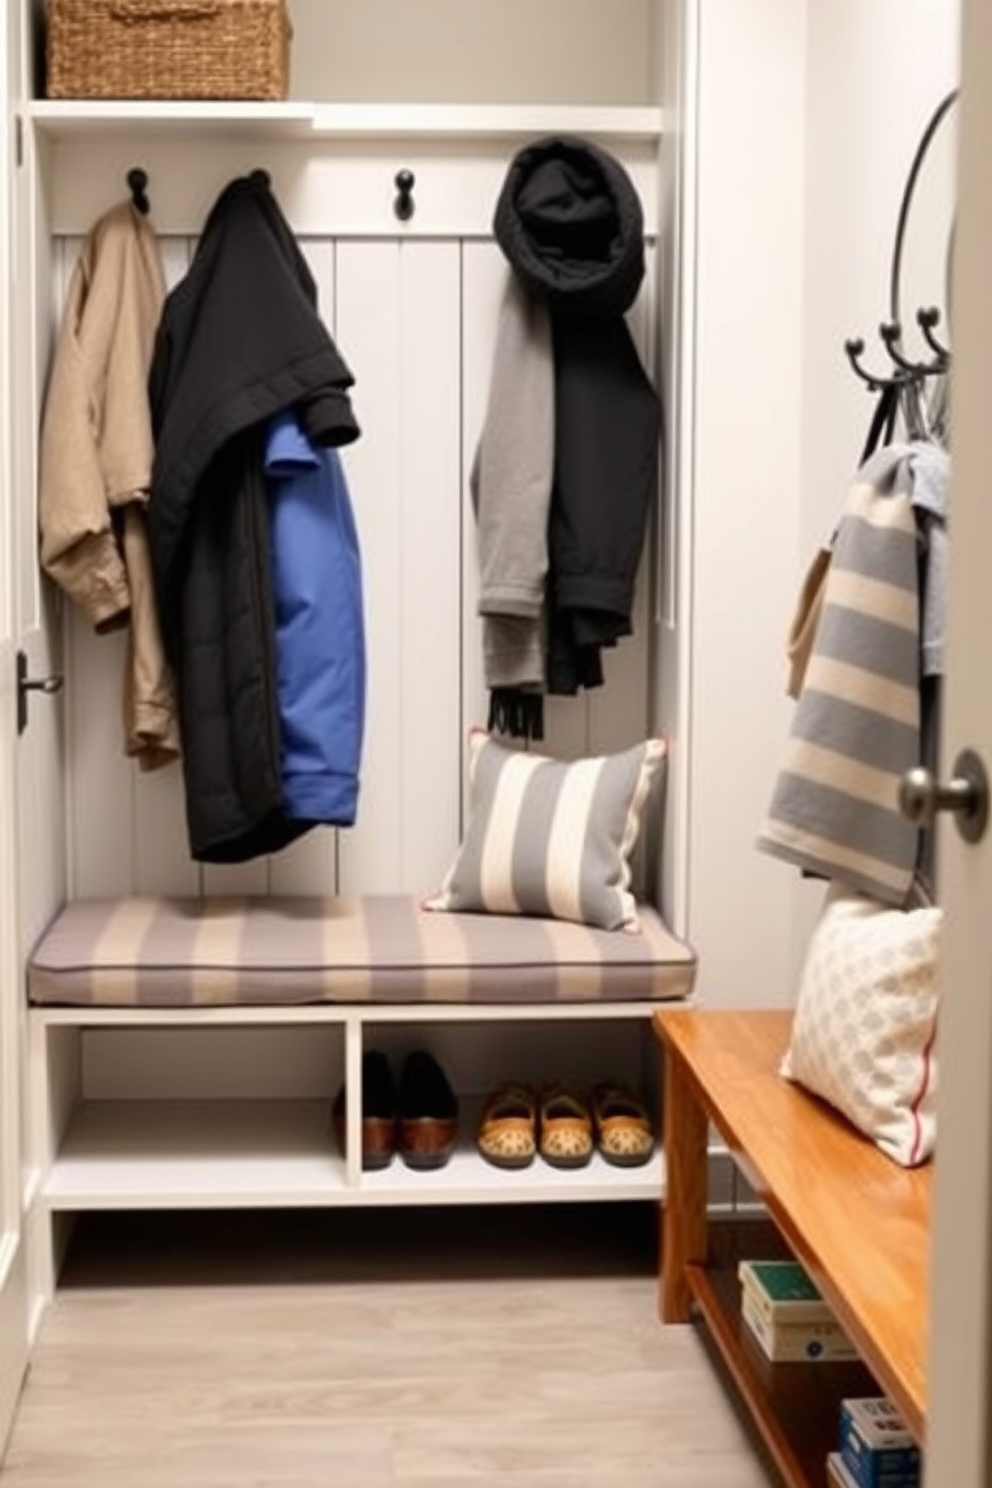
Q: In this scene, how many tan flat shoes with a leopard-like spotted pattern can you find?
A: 3